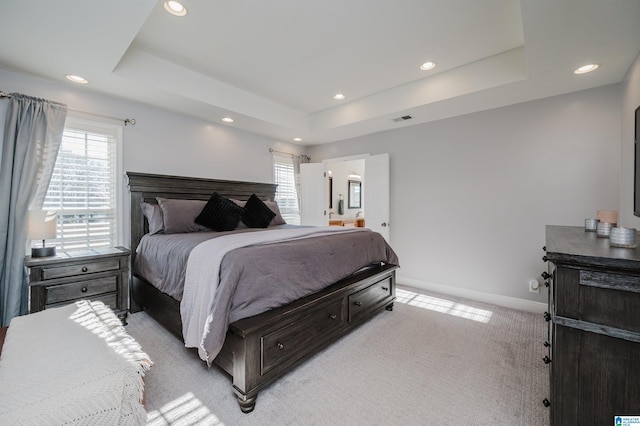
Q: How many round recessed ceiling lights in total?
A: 7